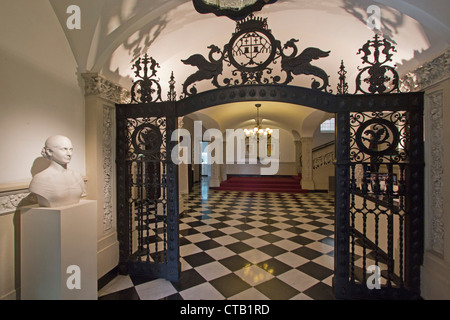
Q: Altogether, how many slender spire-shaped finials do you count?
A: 2